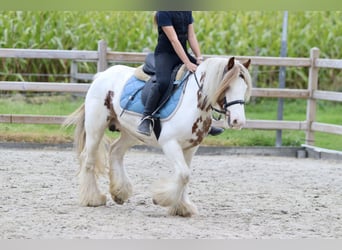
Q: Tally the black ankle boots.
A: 2